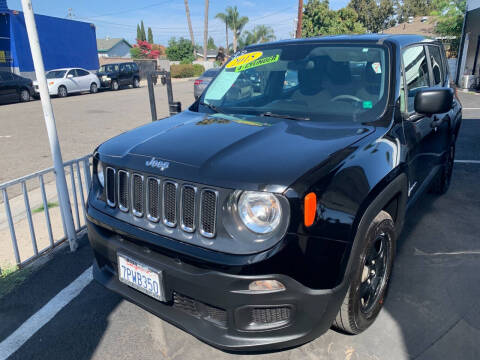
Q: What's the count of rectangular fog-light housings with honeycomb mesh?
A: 1